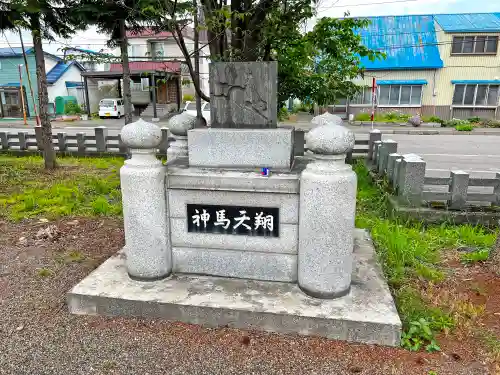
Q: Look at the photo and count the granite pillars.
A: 4